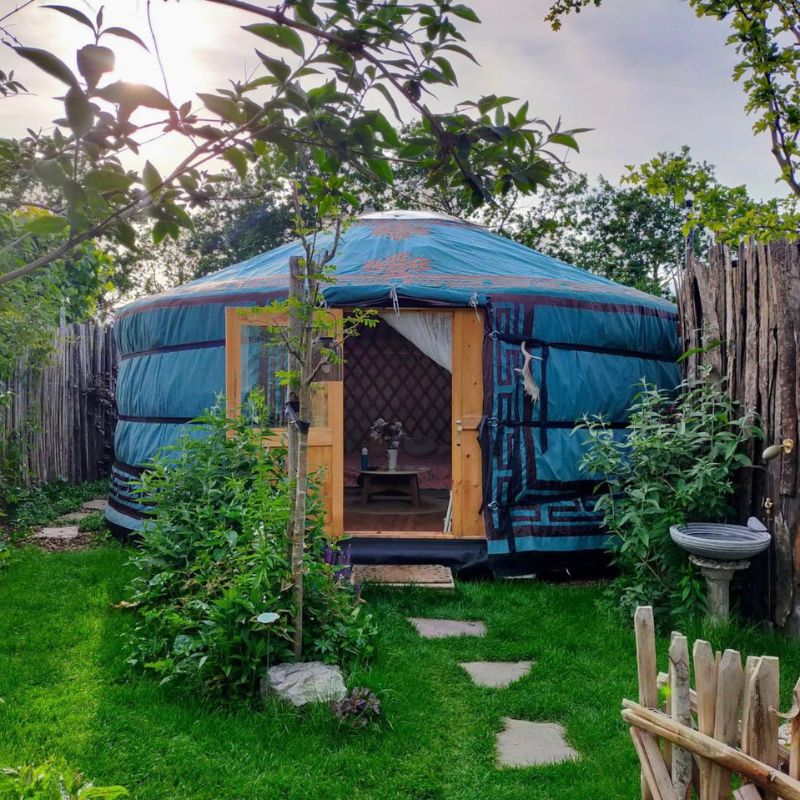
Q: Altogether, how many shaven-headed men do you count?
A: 0